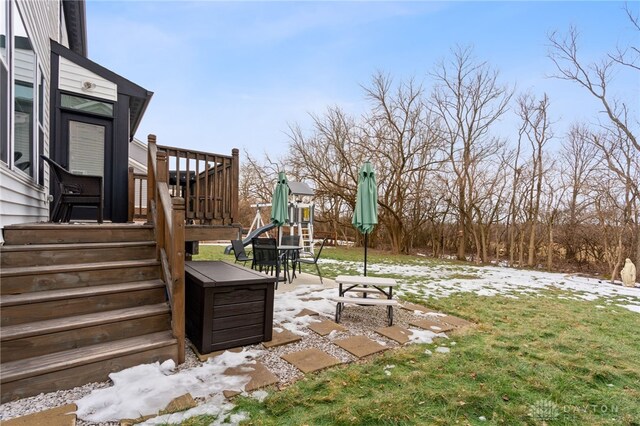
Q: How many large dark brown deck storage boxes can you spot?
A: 1